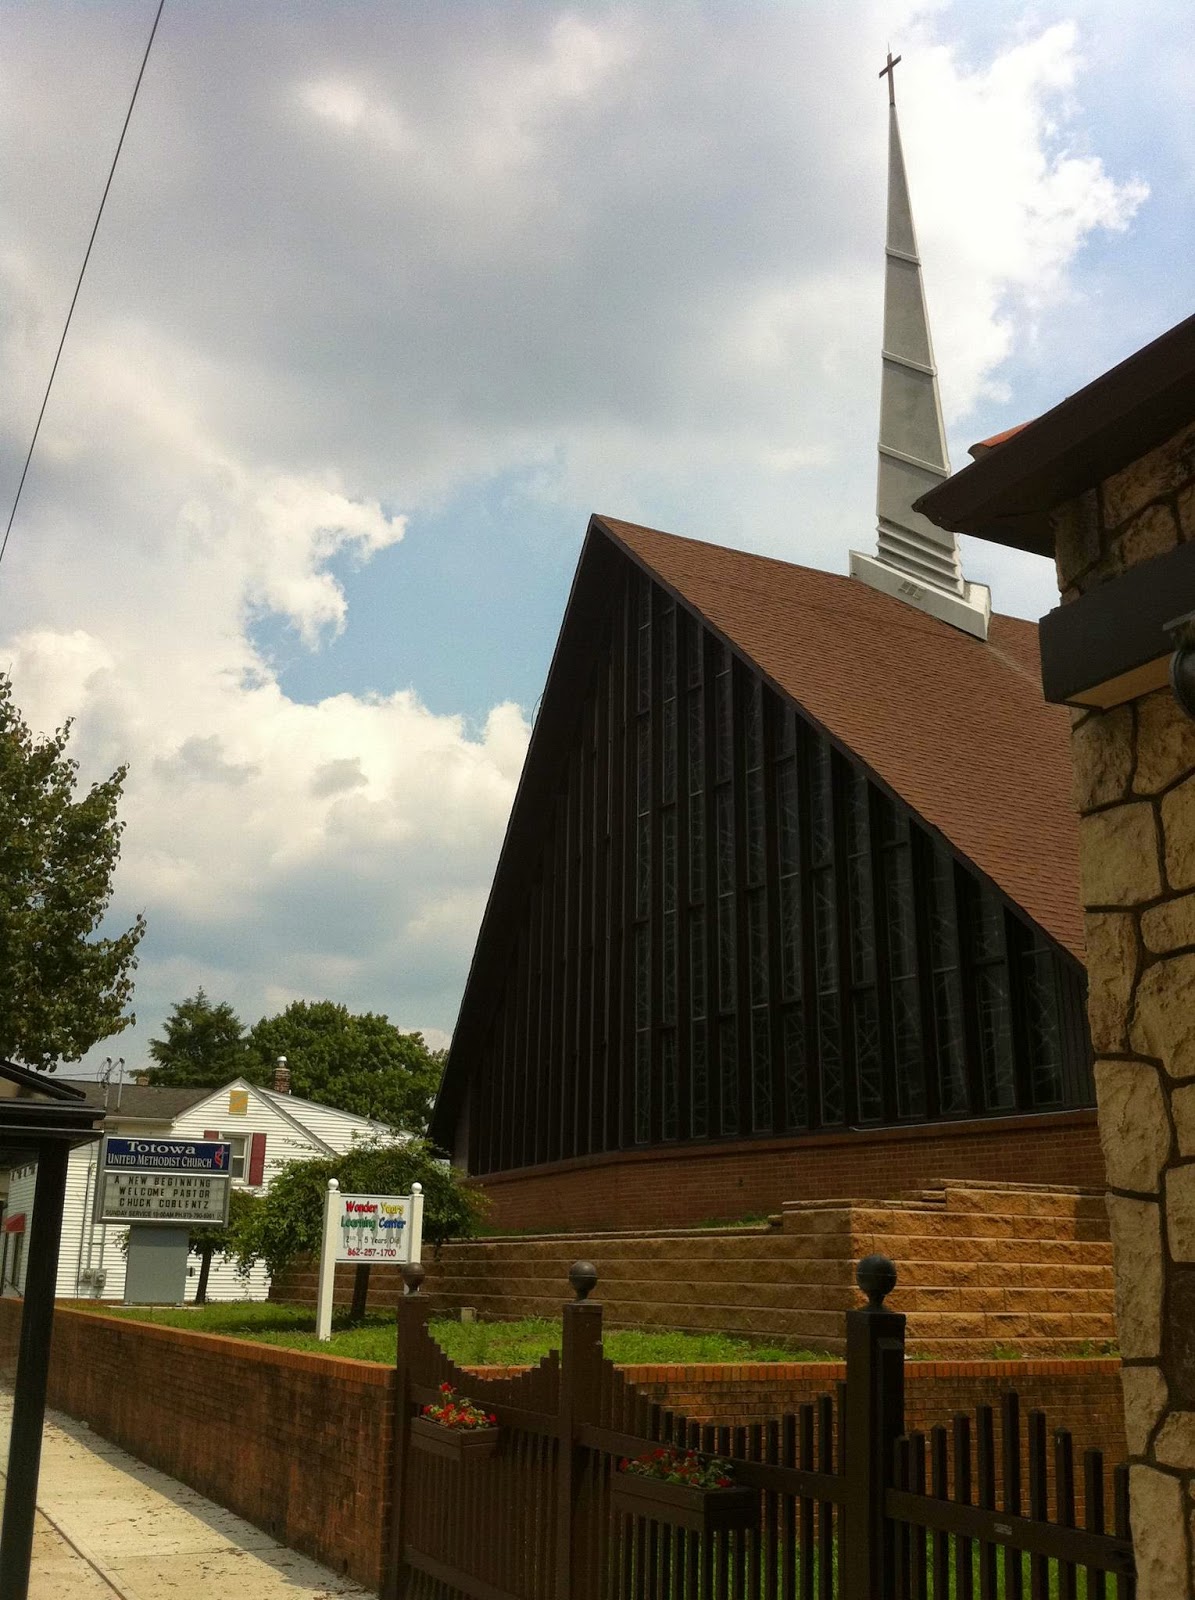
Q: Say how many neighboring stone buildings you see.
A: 1